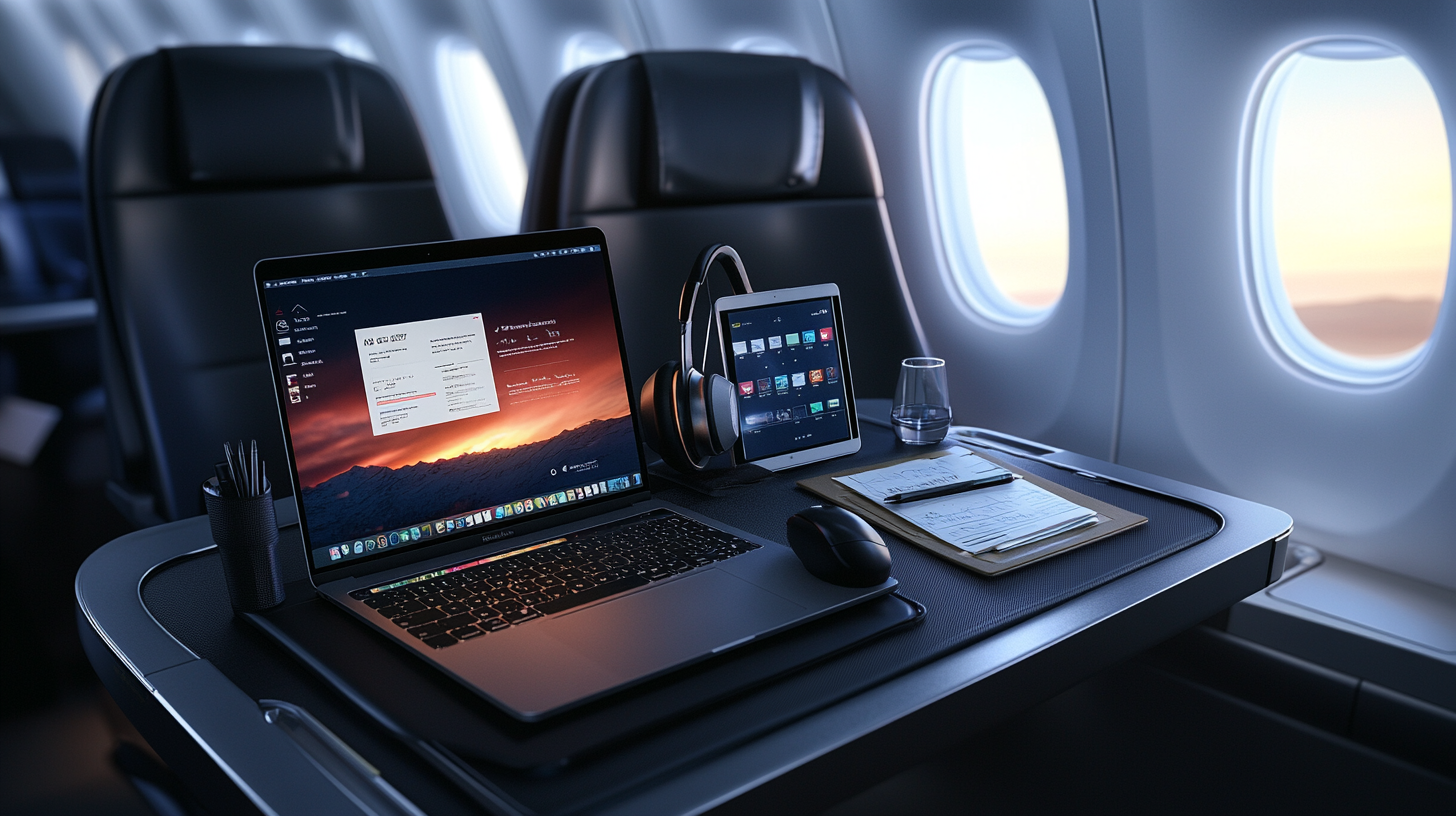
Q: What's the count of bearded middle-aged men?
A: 0